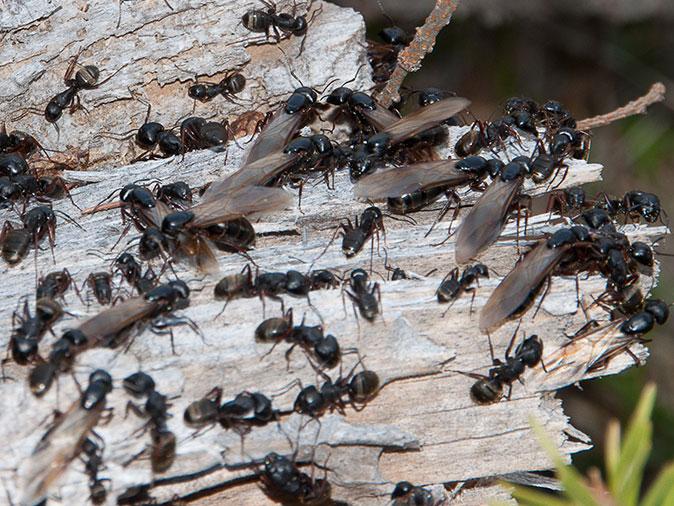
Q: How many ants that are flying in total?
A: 0